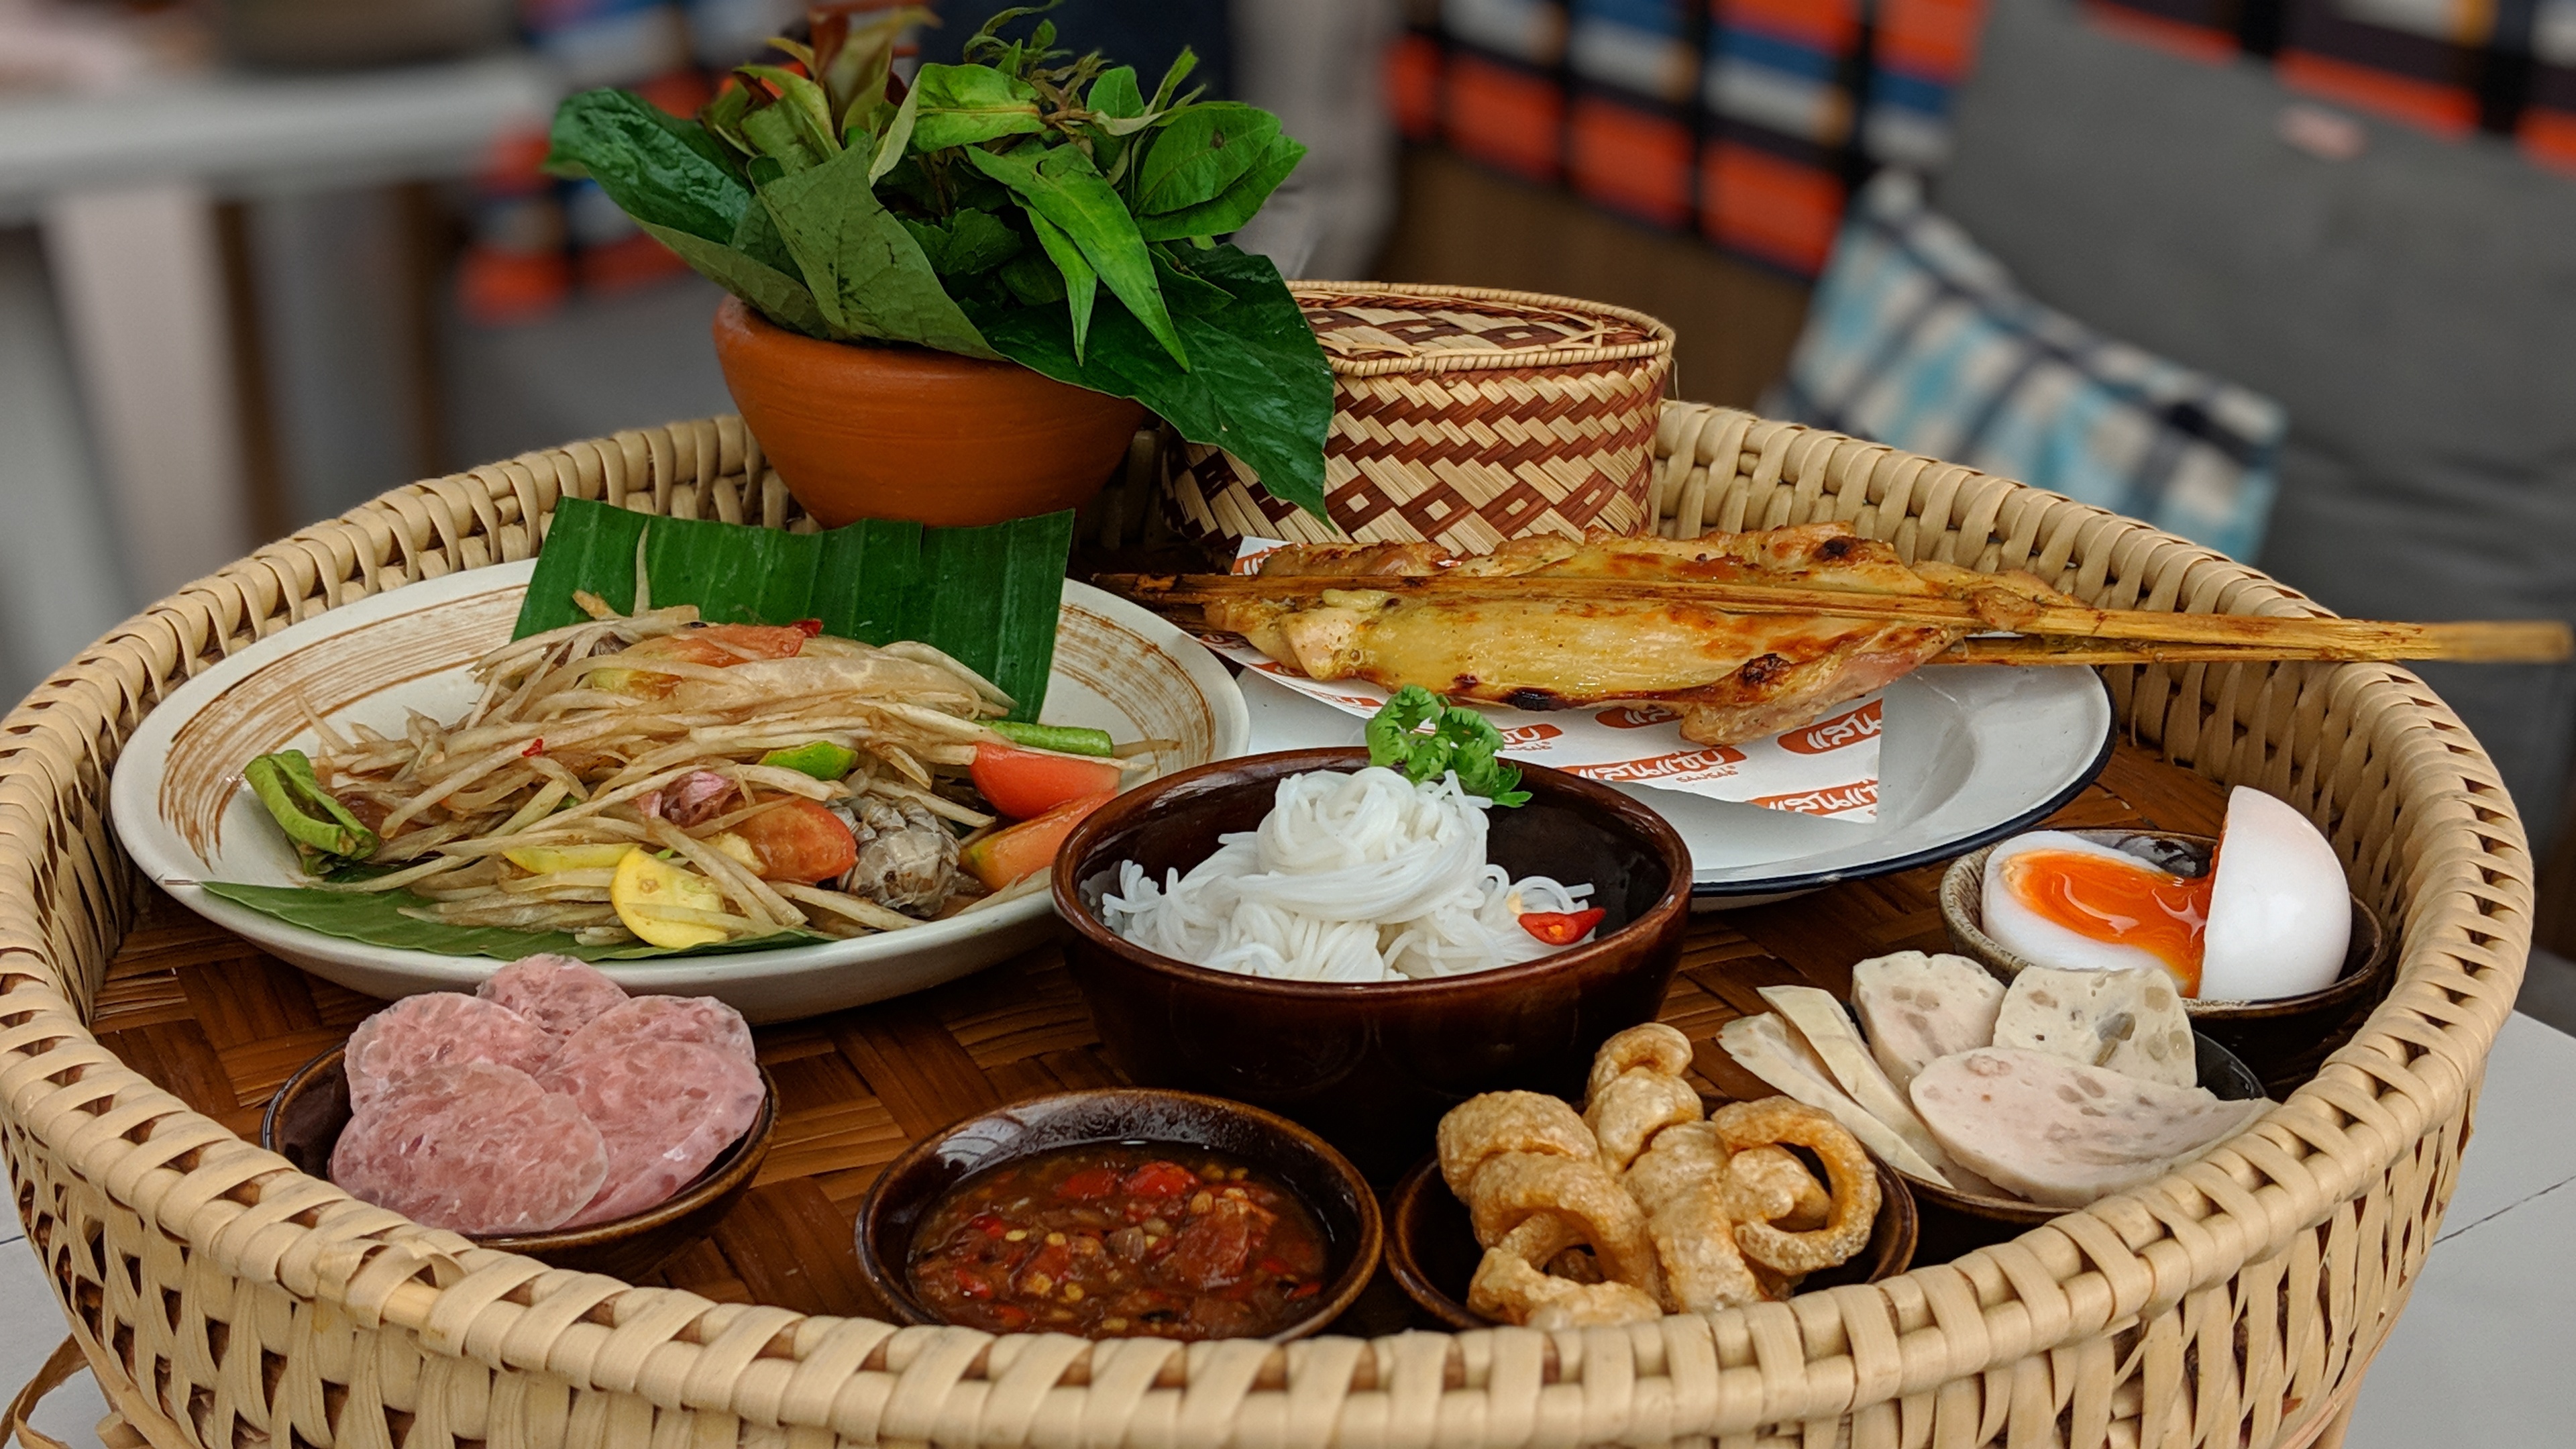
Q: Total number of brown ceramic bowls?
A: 6